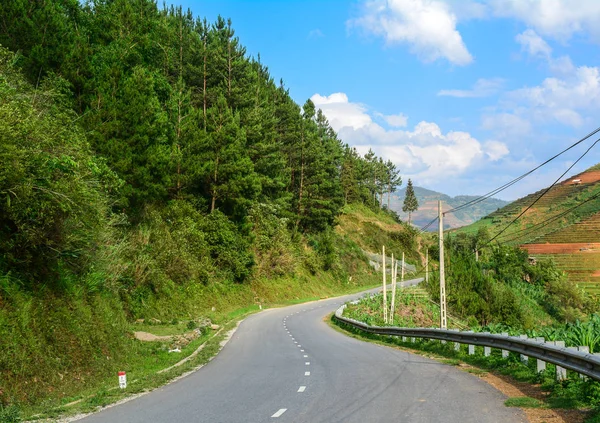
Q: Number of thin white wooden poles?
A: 6